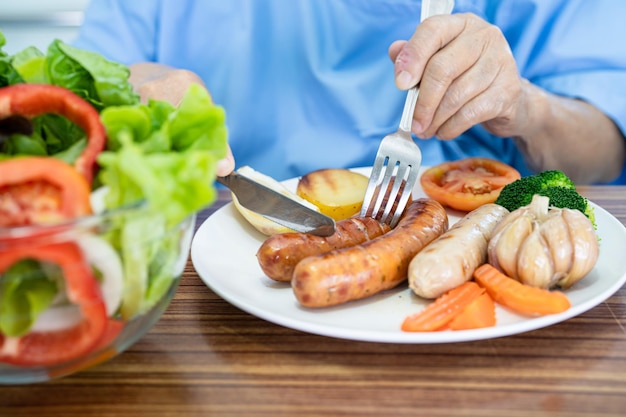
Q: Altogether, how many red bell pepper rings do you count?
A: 2